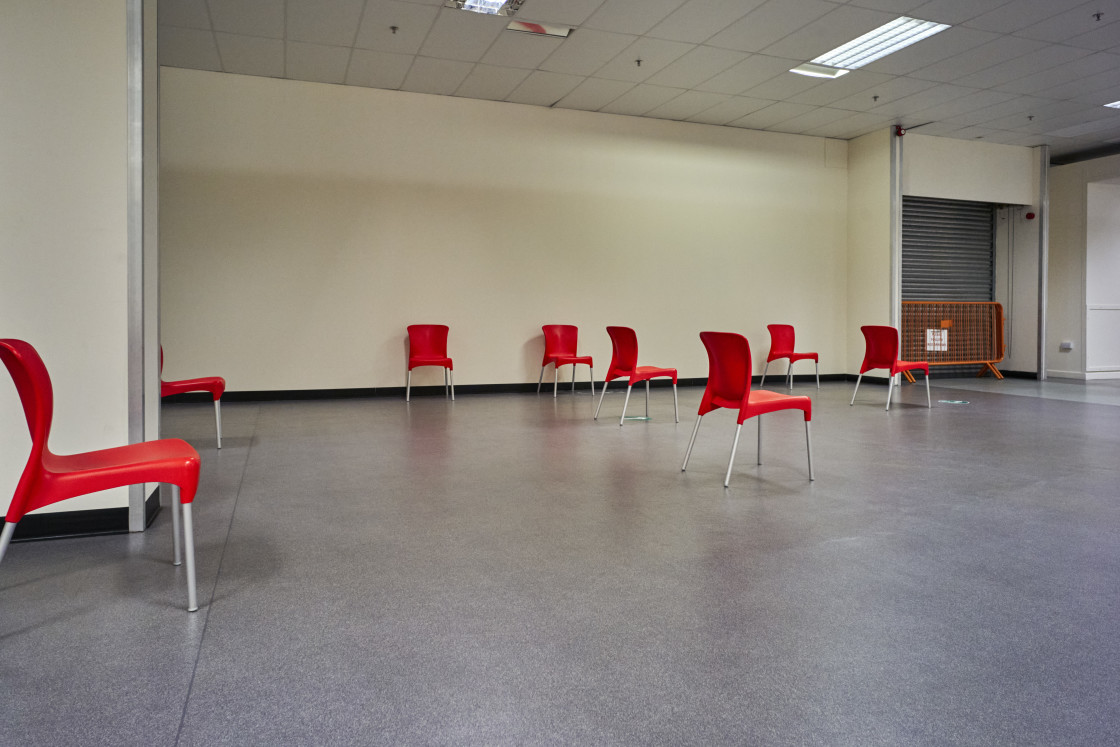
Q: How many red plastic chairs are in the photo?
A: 8